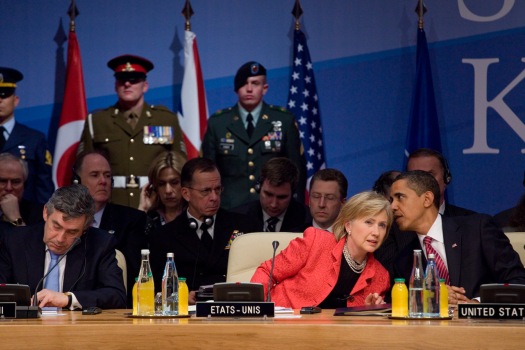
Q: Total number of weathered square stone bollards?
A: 0